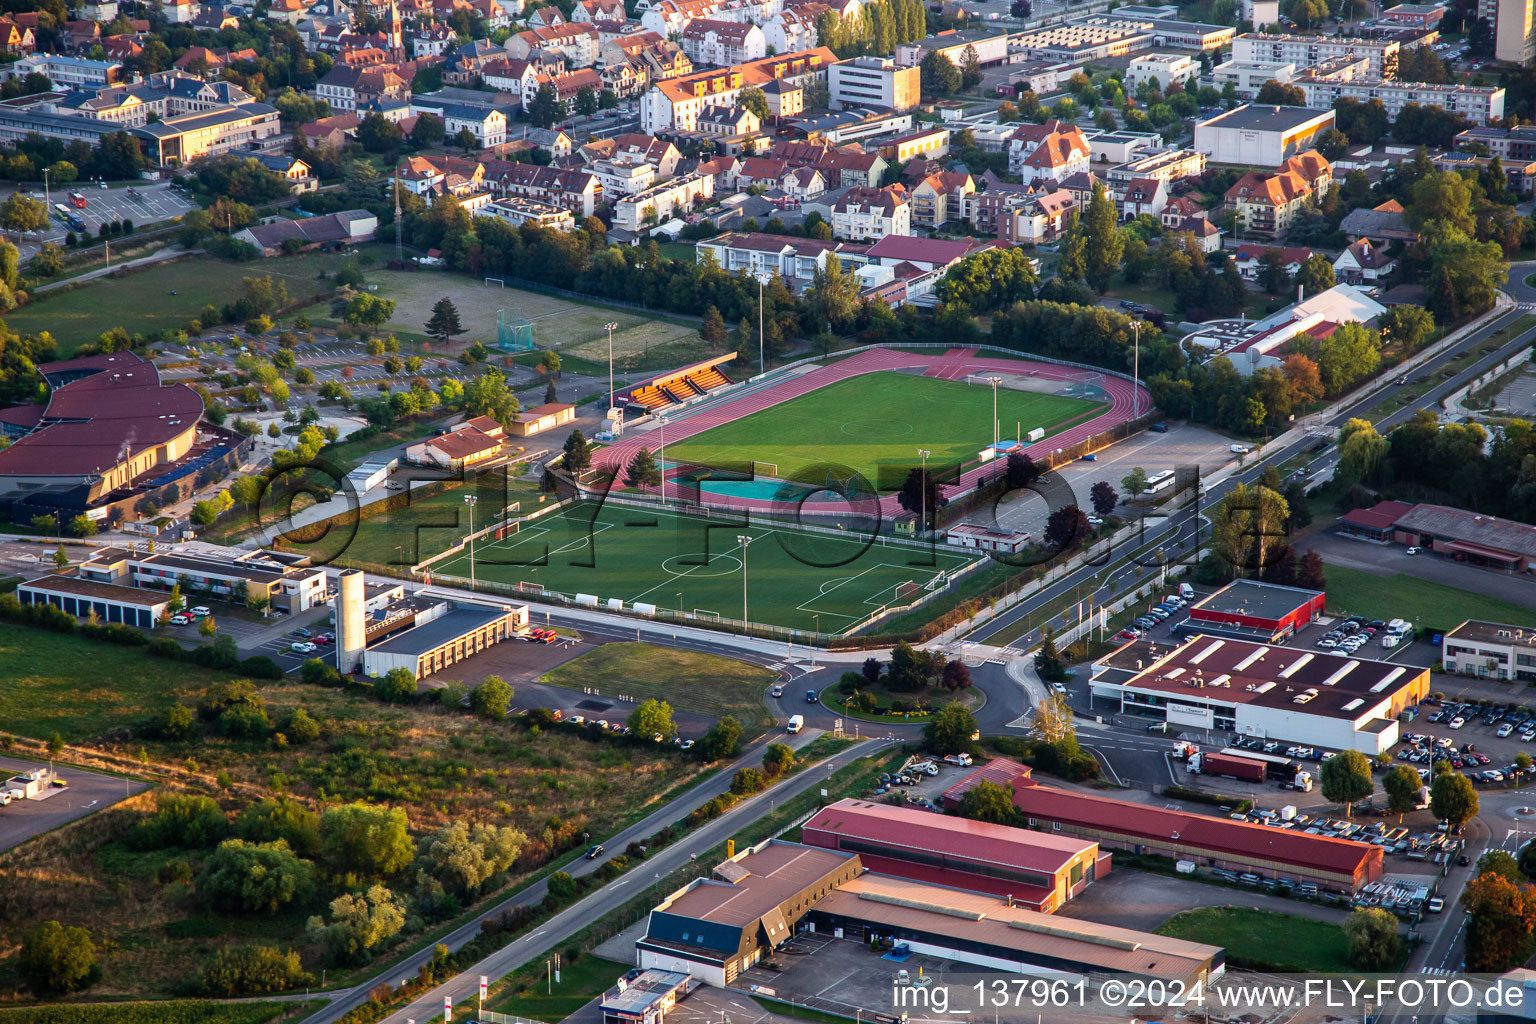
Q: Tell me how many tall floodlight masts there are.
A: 8